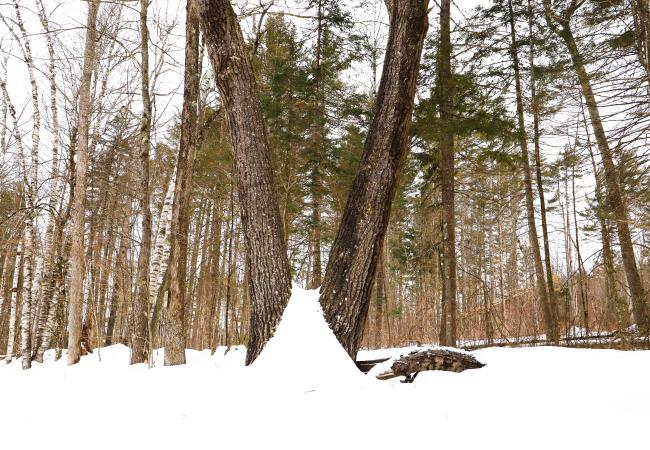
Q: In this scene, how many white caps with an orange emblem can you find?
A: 0